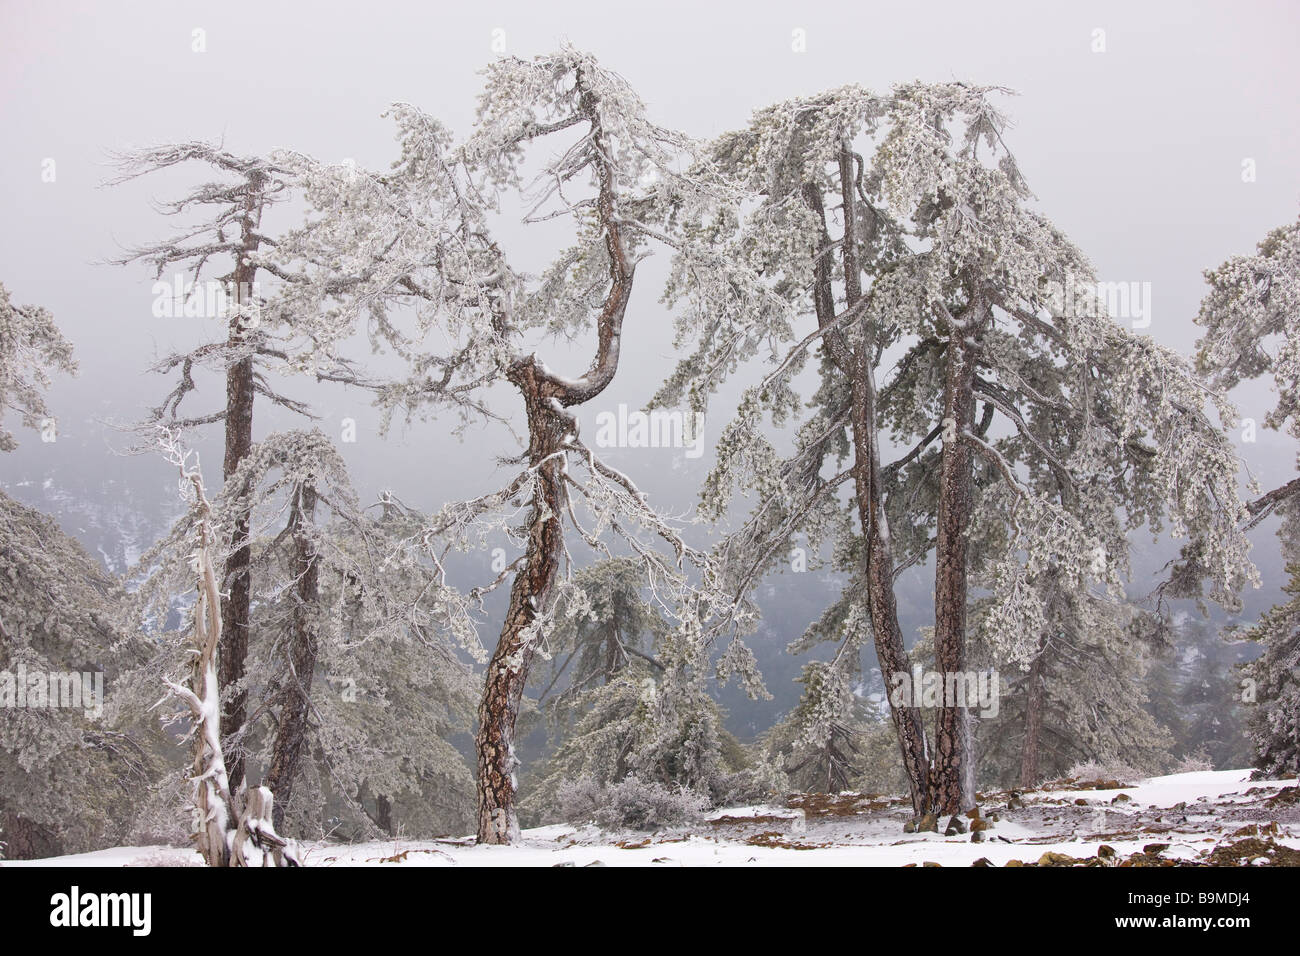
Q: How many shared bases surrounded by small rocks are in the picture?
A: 1